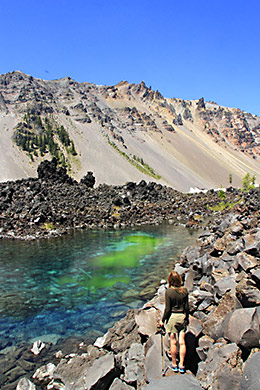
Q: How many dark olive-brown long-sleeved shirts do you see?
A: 1